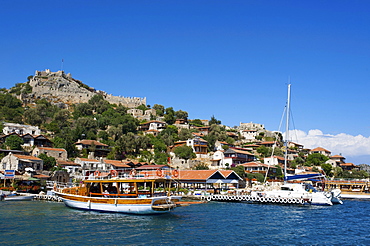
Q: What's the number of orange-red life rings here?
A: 5